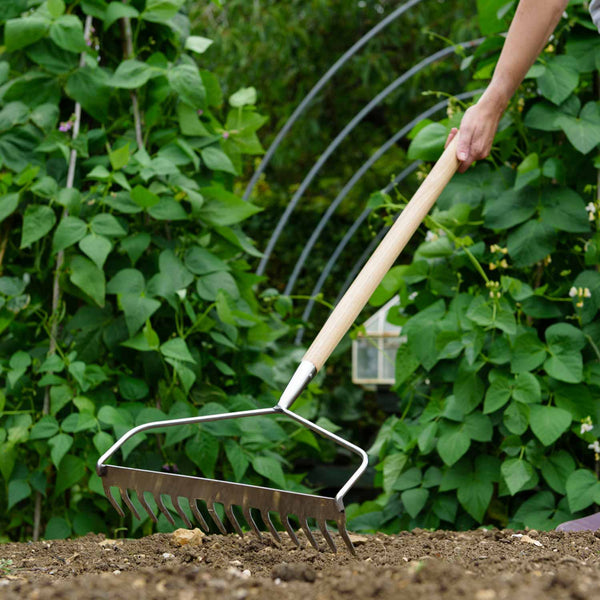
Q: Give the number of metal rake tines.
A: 14